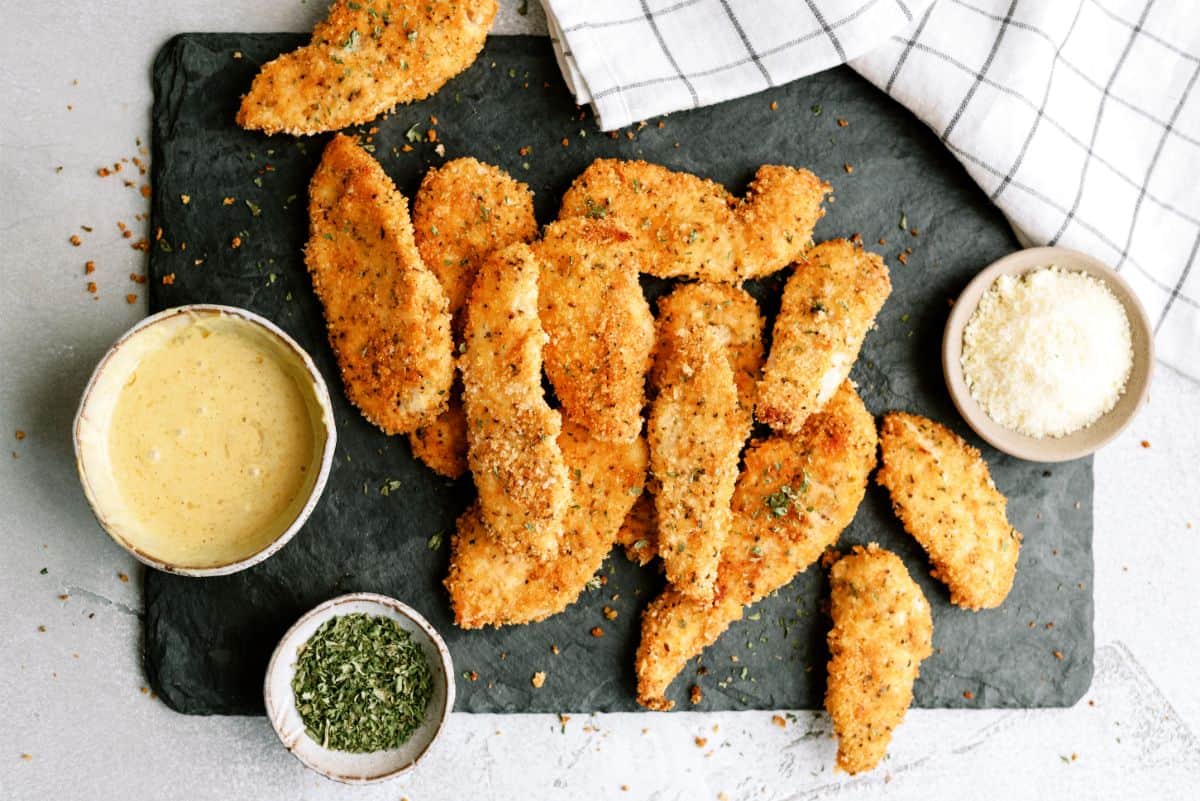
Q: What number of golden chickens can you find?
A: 13